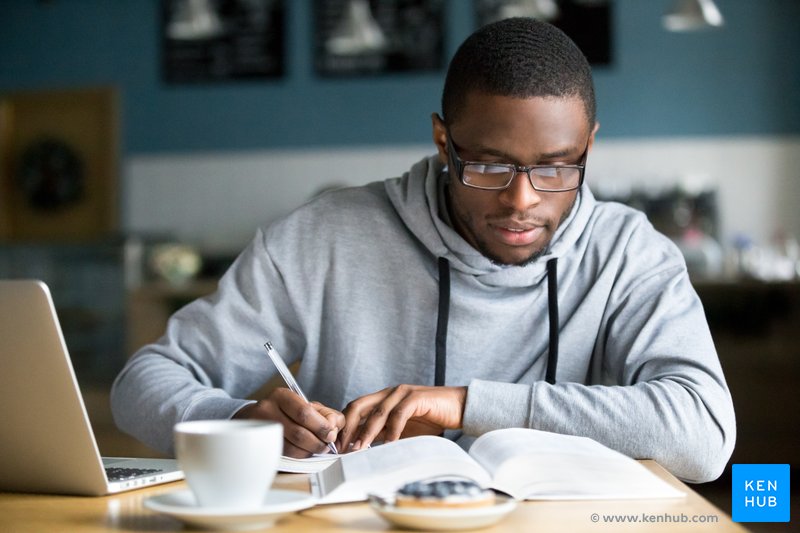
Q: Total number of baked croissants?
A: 0